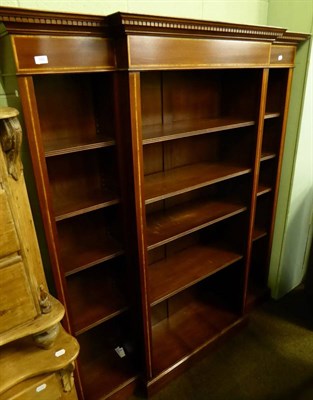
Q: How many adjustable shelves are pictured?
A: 12